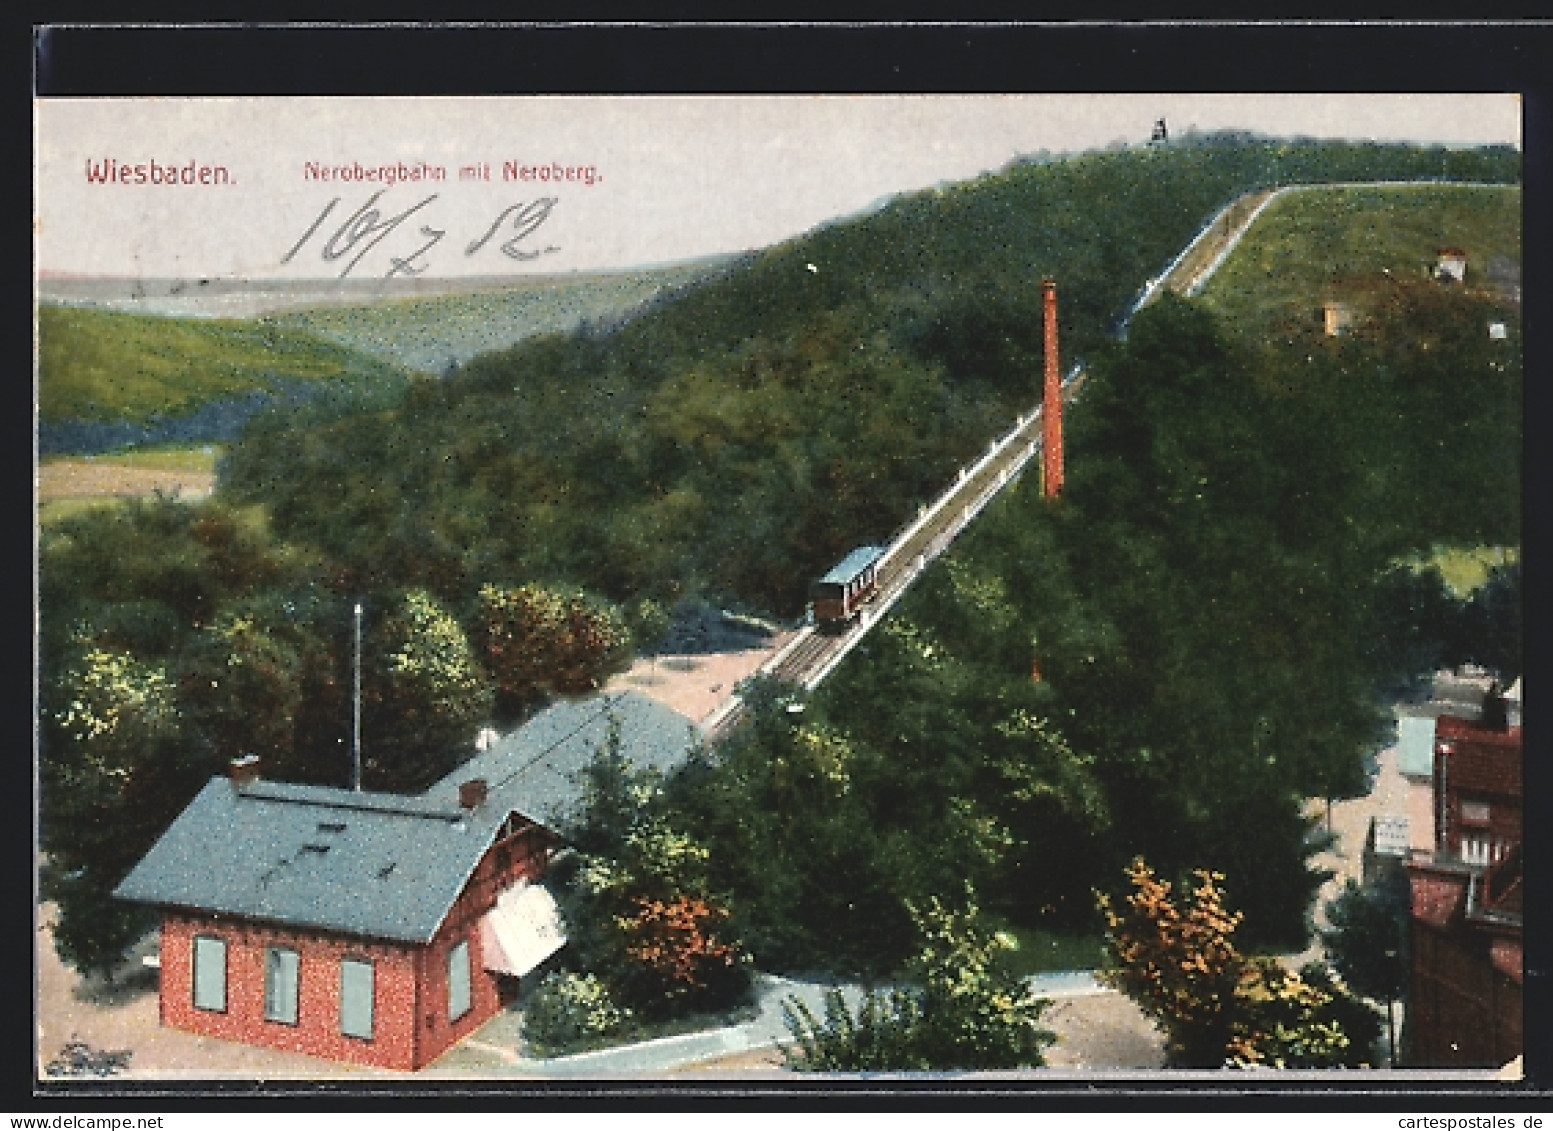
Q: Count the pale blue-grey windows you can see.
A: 4